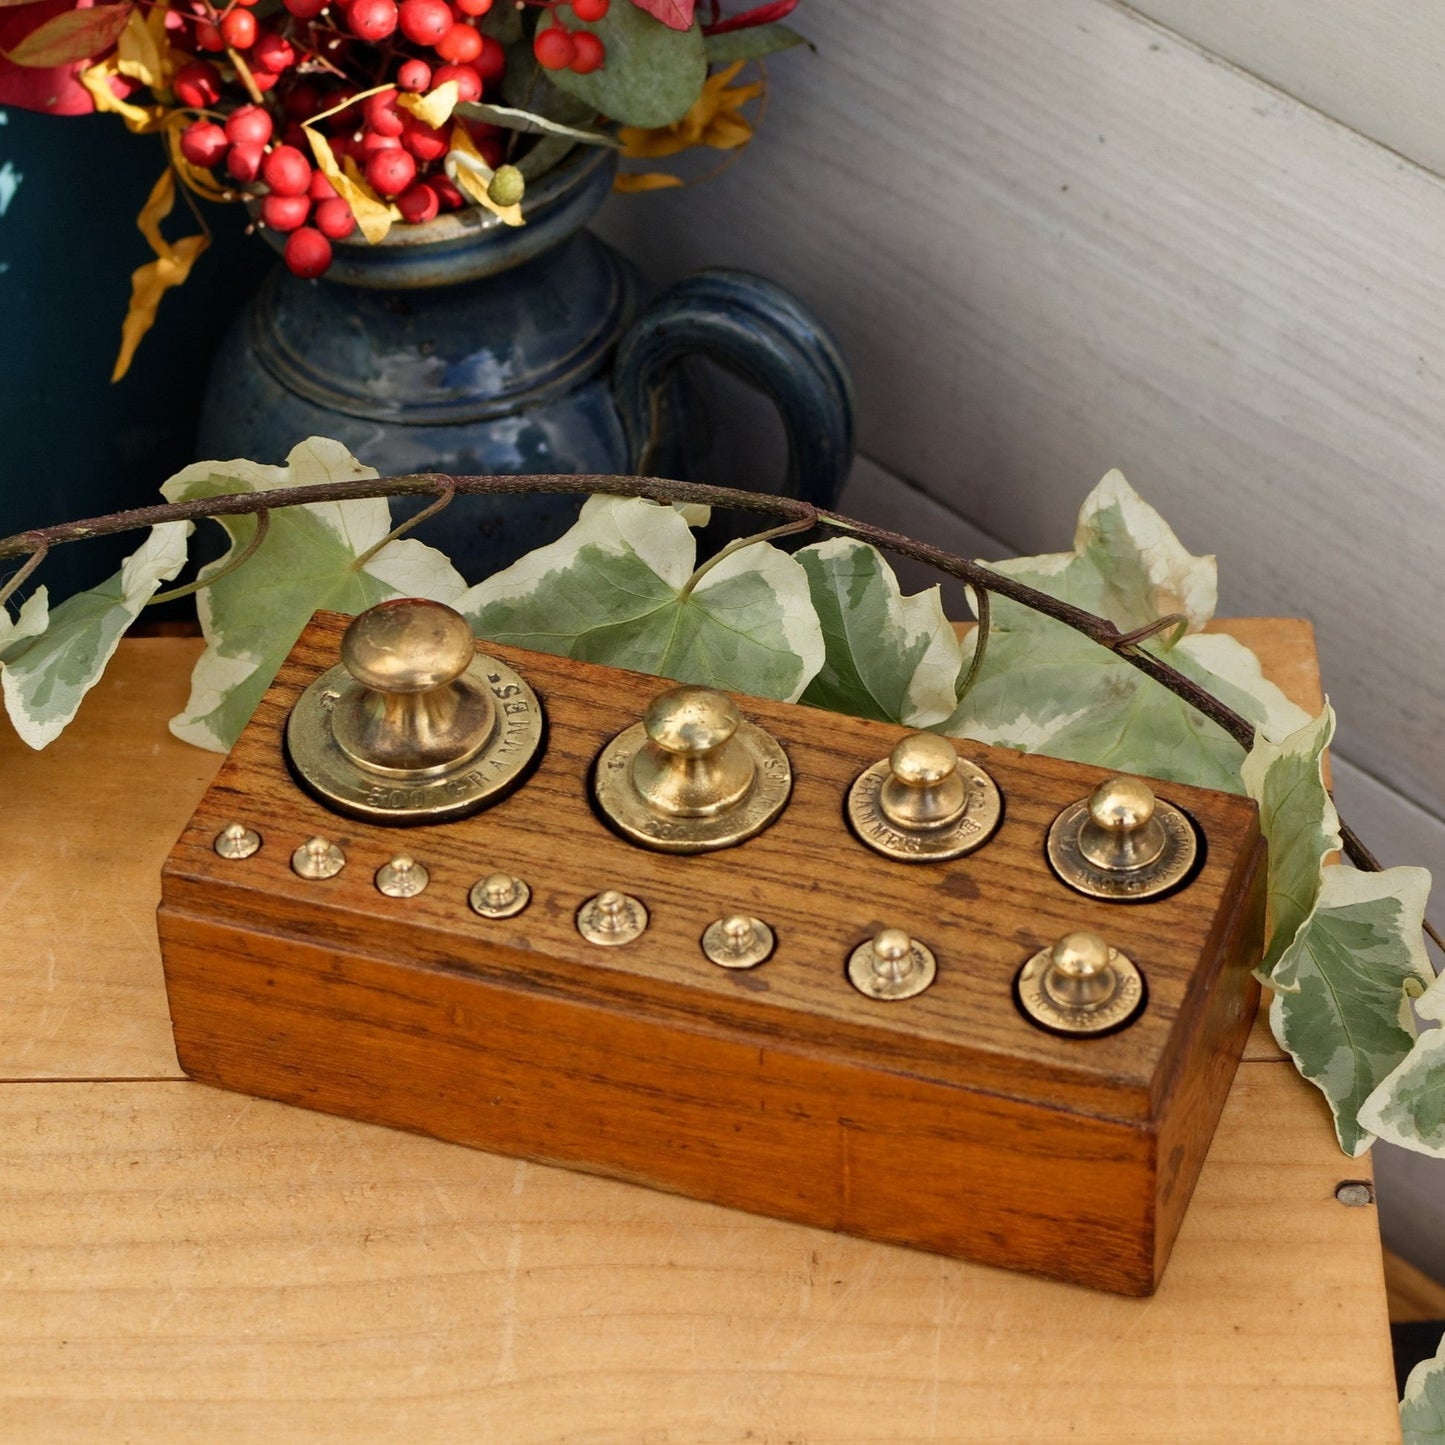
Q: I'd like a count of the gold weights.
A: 12